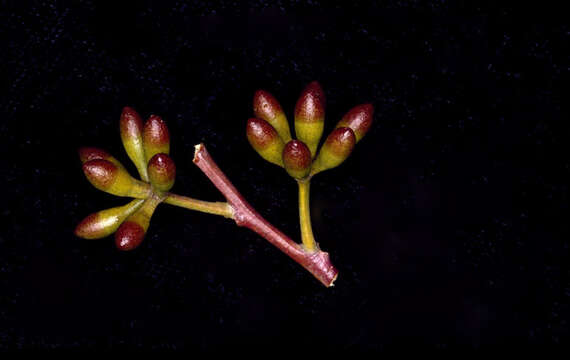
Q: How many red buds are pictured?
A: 13